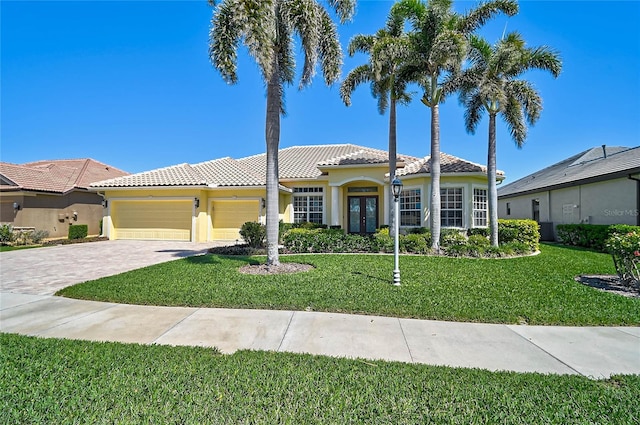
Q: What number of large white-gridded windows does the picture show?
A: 4